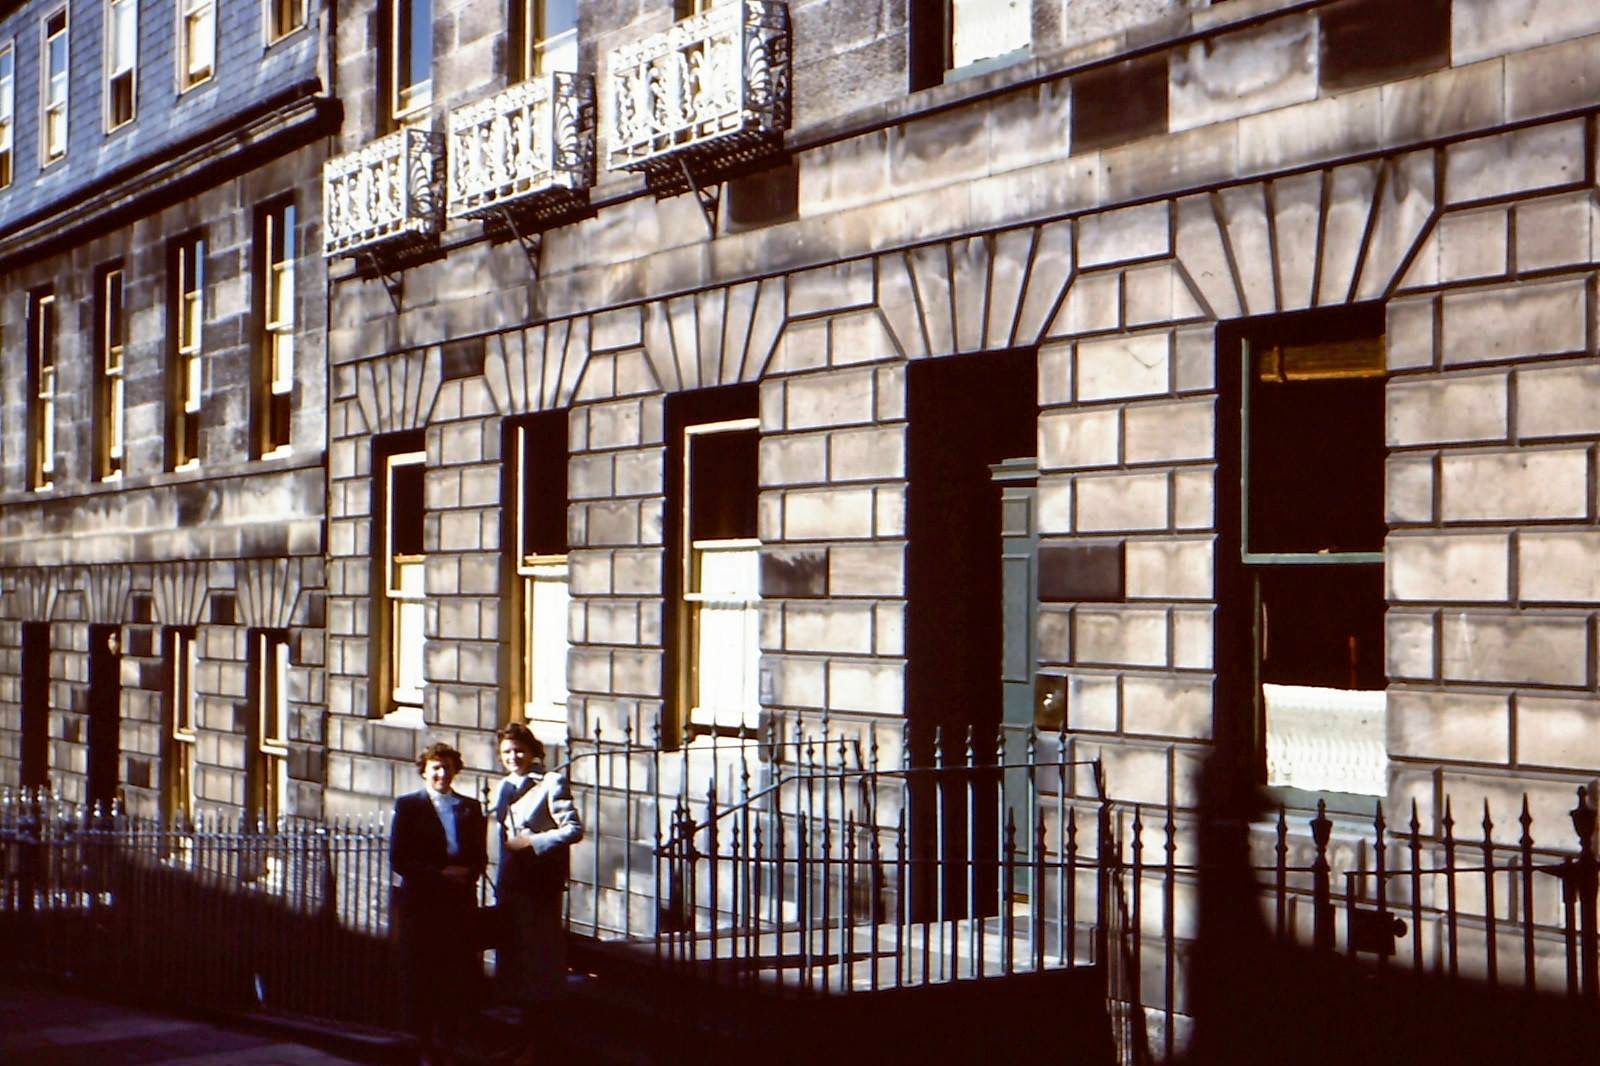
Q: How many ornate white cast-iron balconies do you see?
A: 3